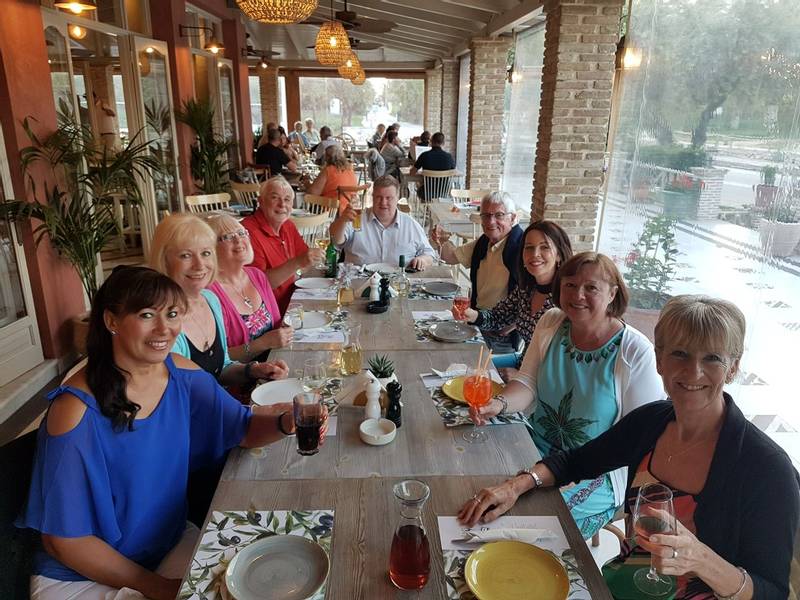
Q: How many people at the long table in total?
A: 9